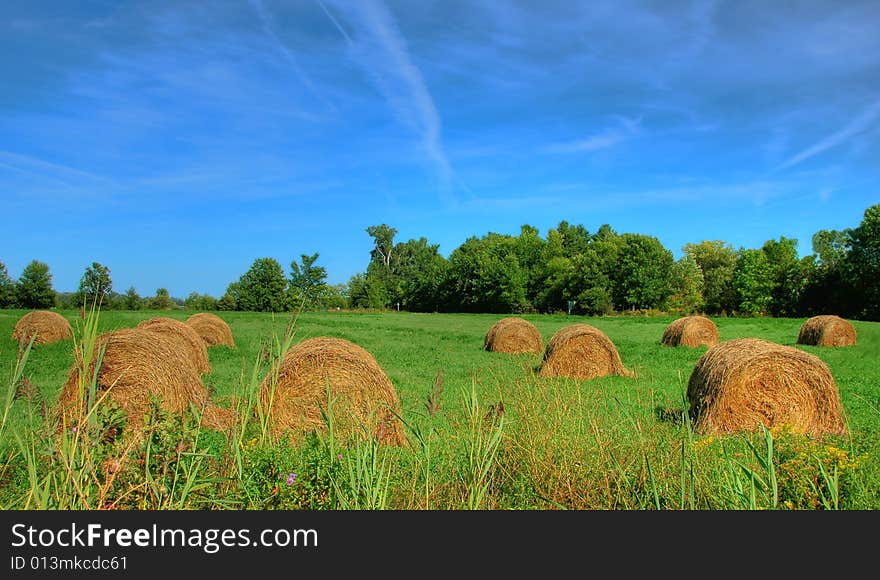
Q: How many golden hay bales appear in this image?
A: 10